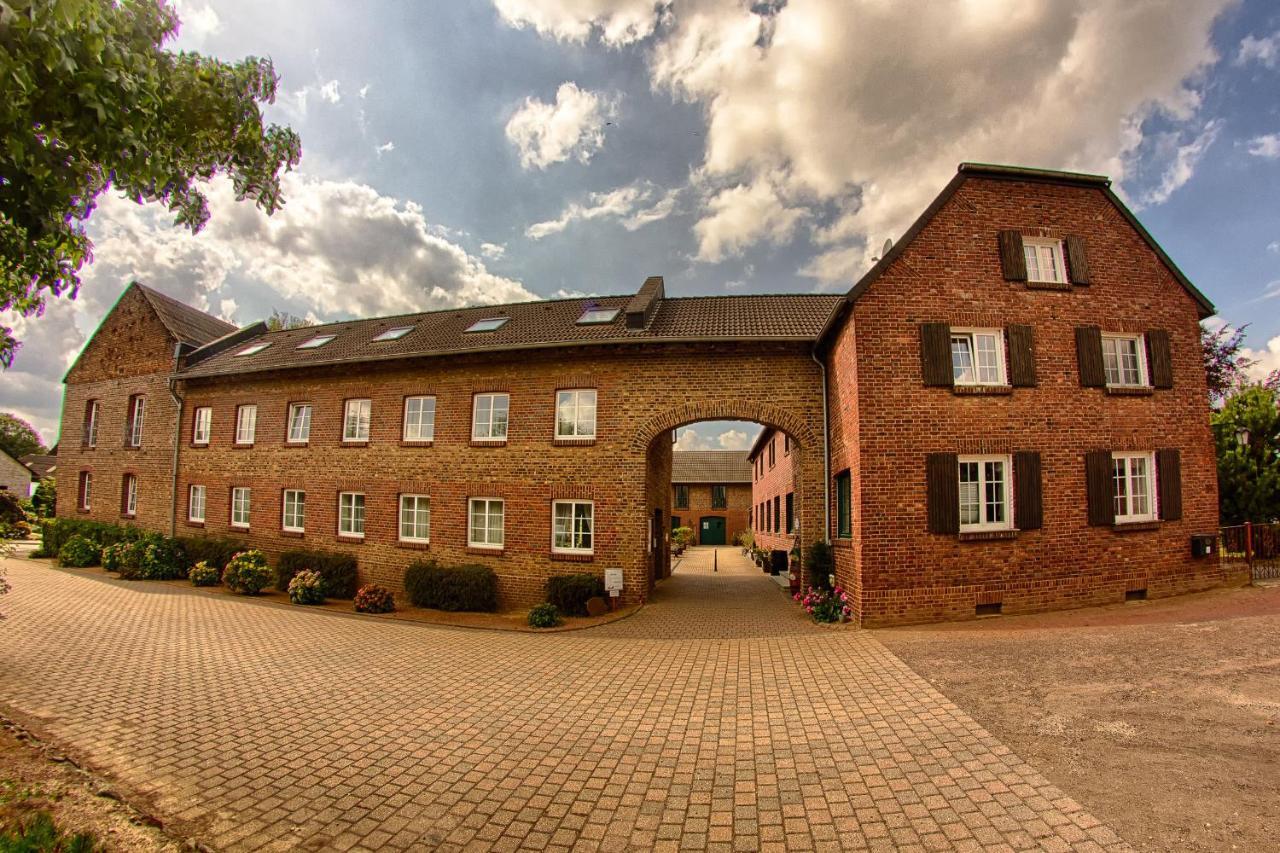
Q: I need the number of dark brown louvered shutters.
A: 10